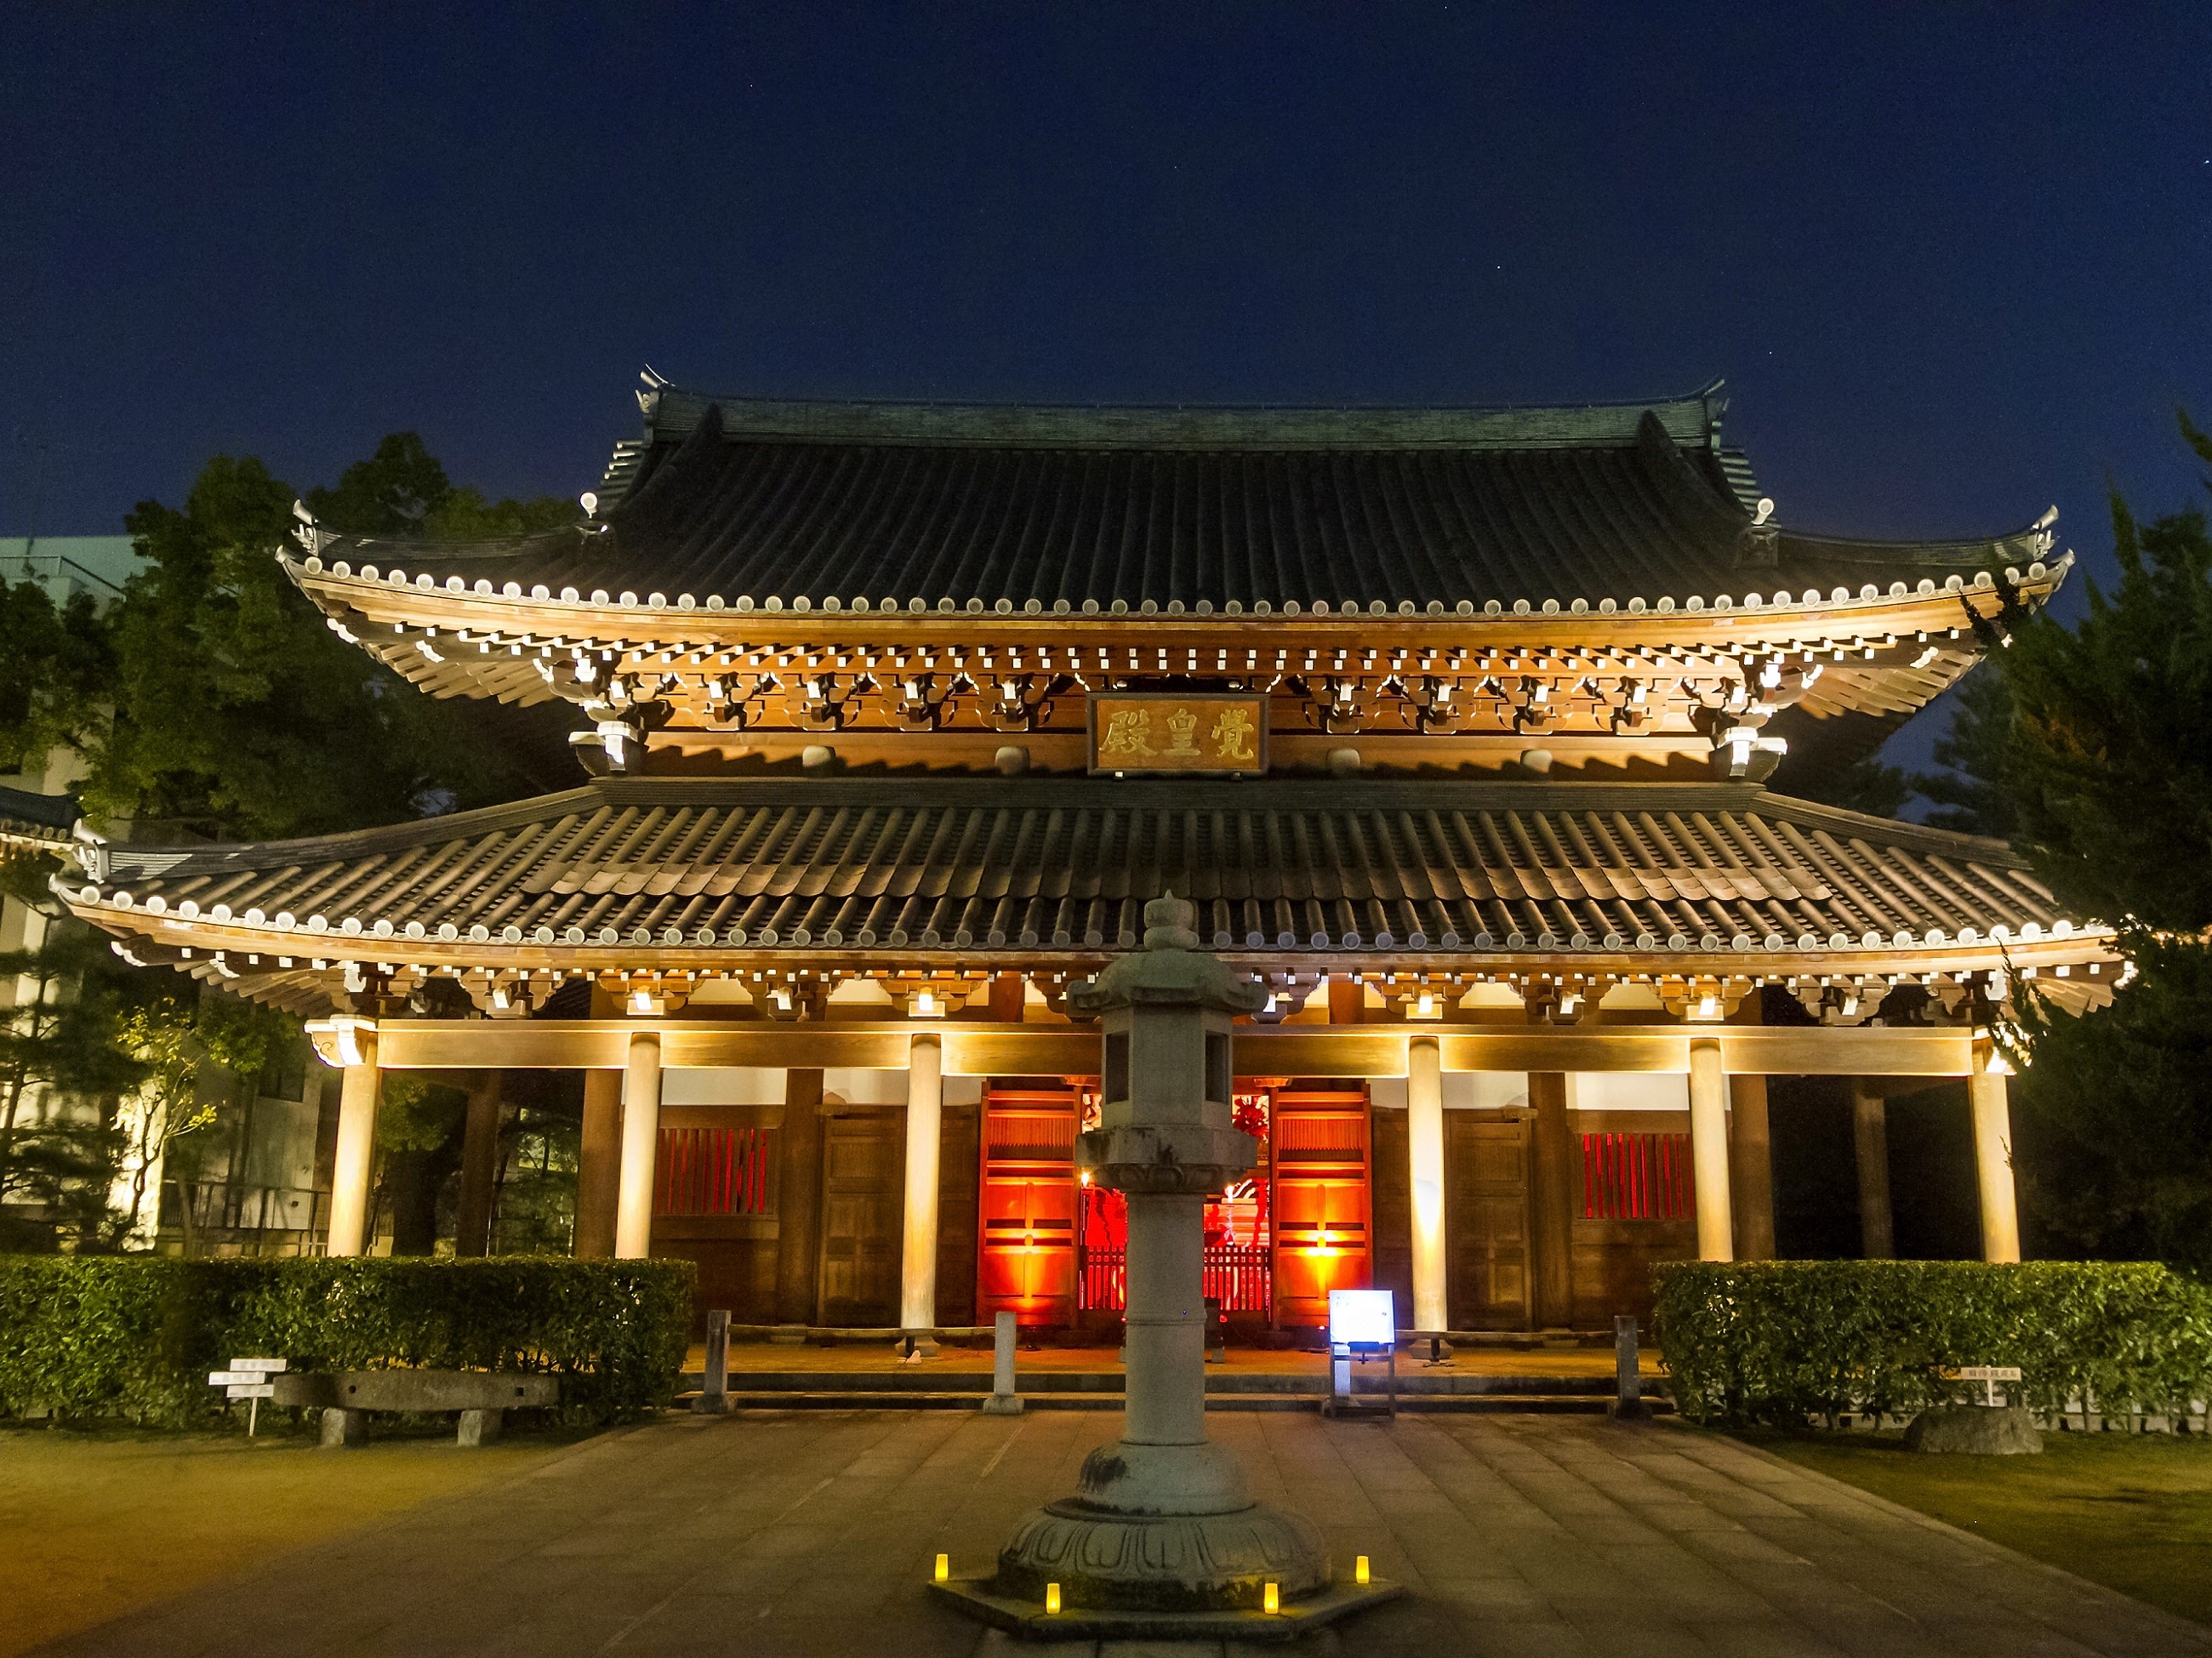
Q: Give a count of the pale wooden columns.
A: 6